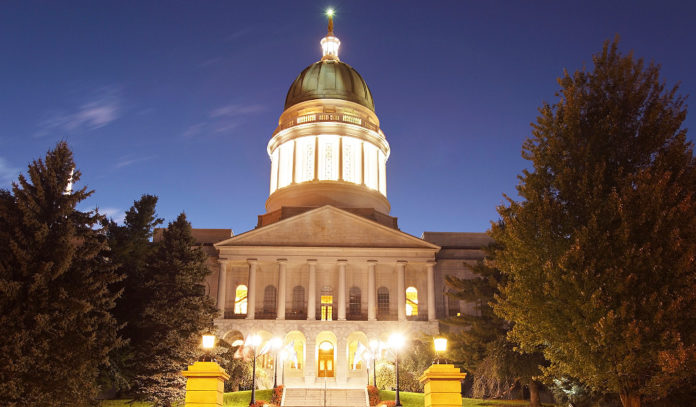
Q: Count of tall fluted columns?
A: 8